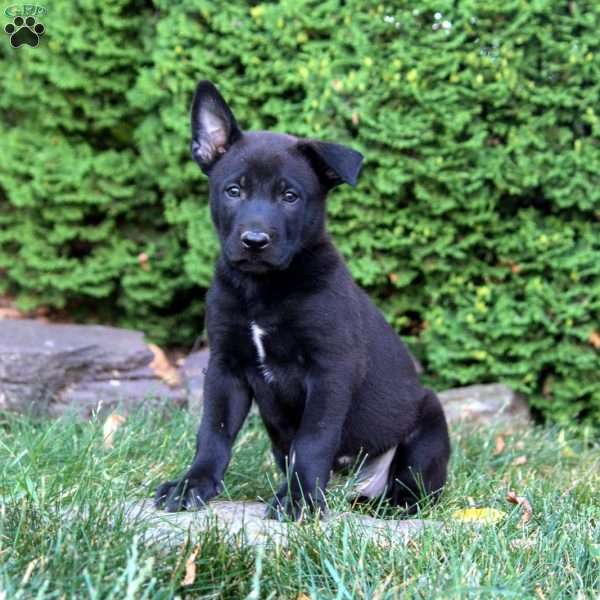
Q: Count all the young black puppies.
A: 1